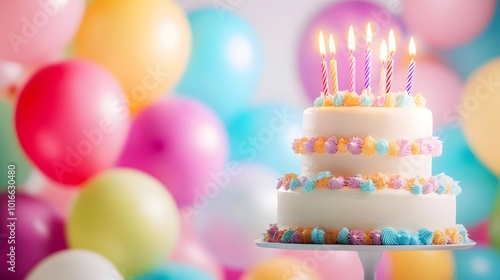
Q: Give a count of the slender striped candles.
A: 7